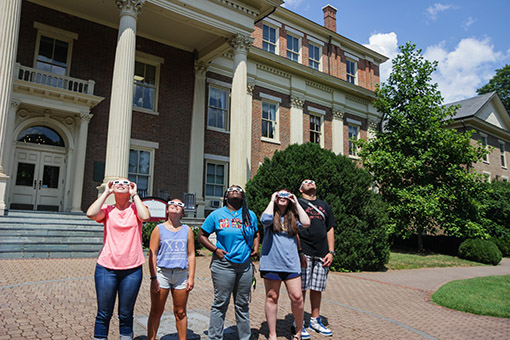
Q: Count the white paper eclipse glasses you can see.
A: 5